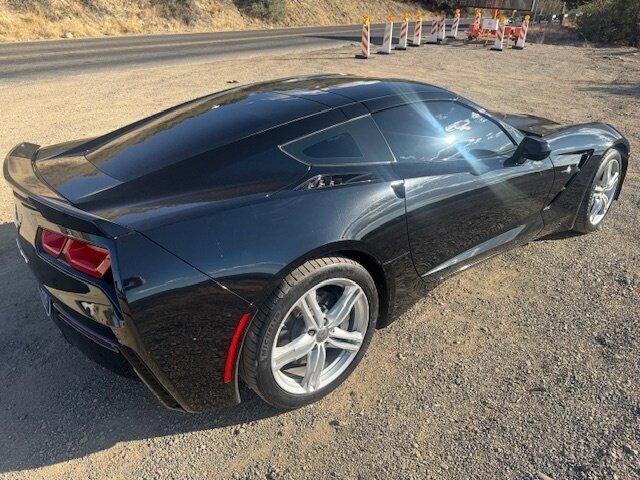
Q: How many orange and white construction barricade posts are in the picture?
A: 10